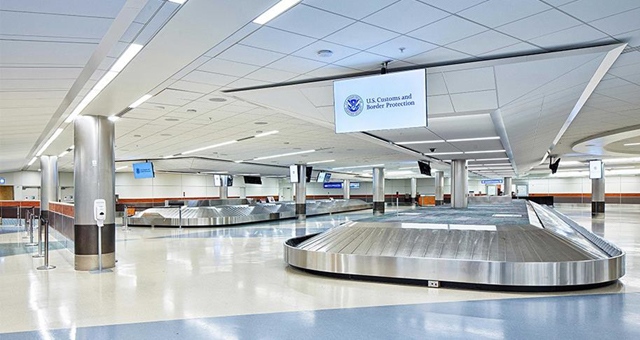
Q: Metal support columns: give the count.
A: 11